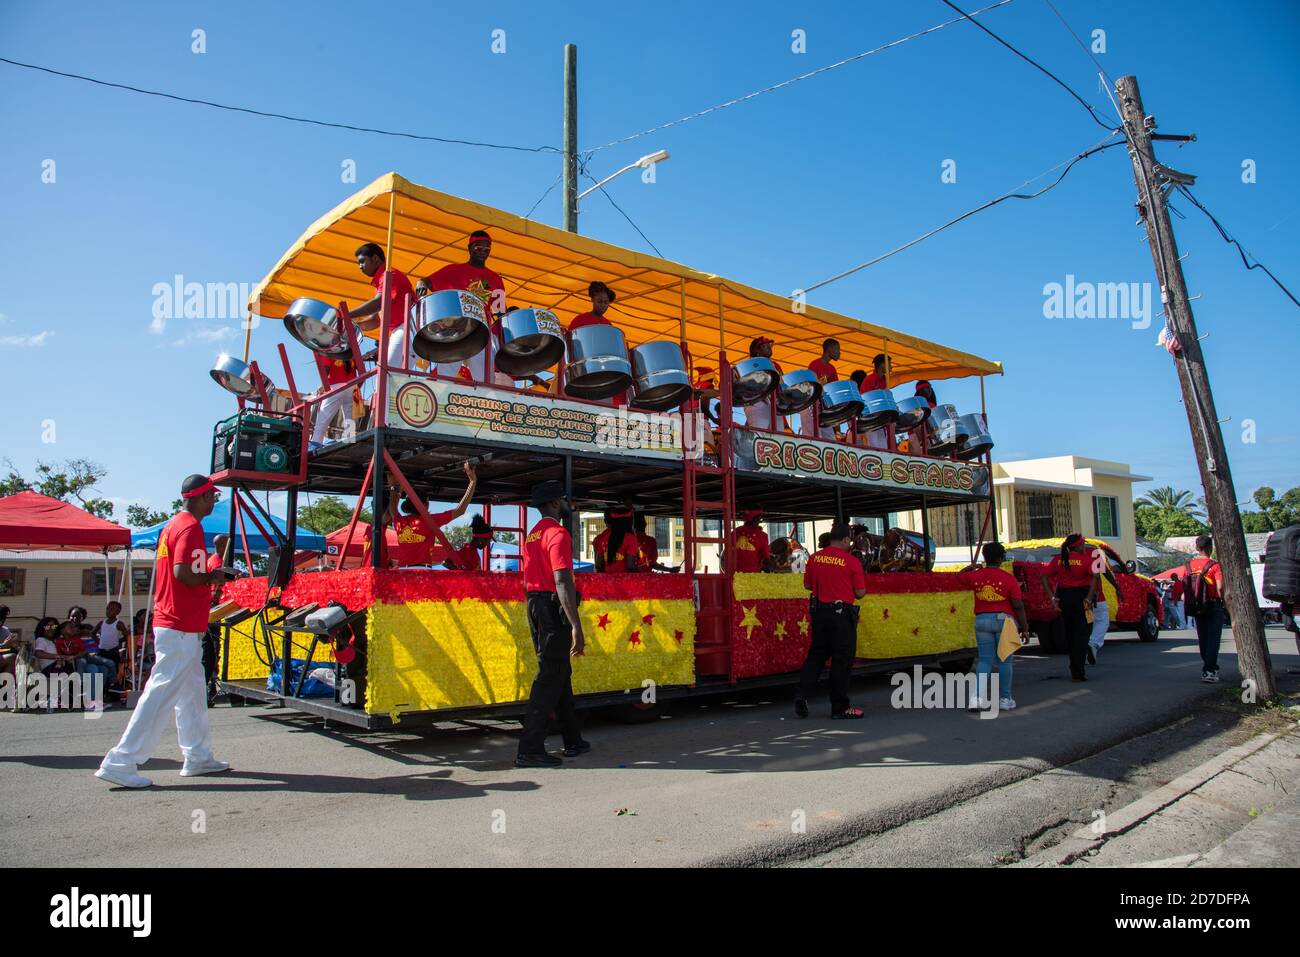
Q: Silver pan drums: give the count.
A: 13